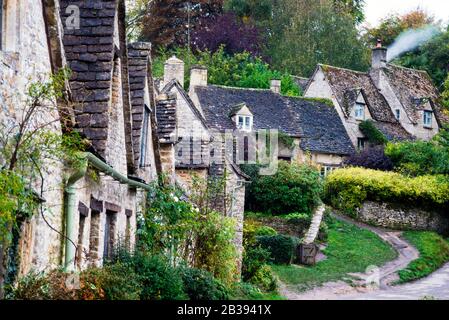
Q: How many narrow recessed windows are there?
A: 4